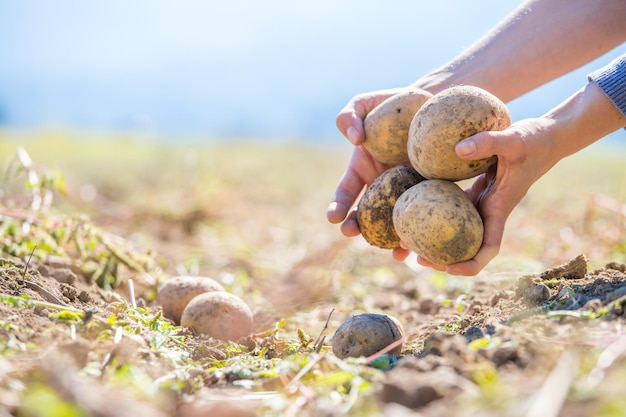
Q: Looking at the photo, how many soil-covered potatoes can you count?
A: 7